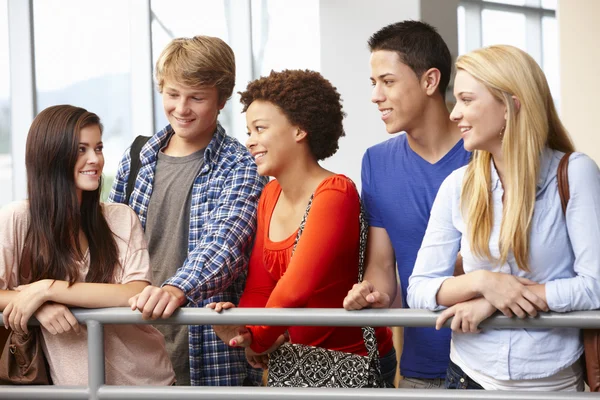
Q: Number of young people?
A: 5